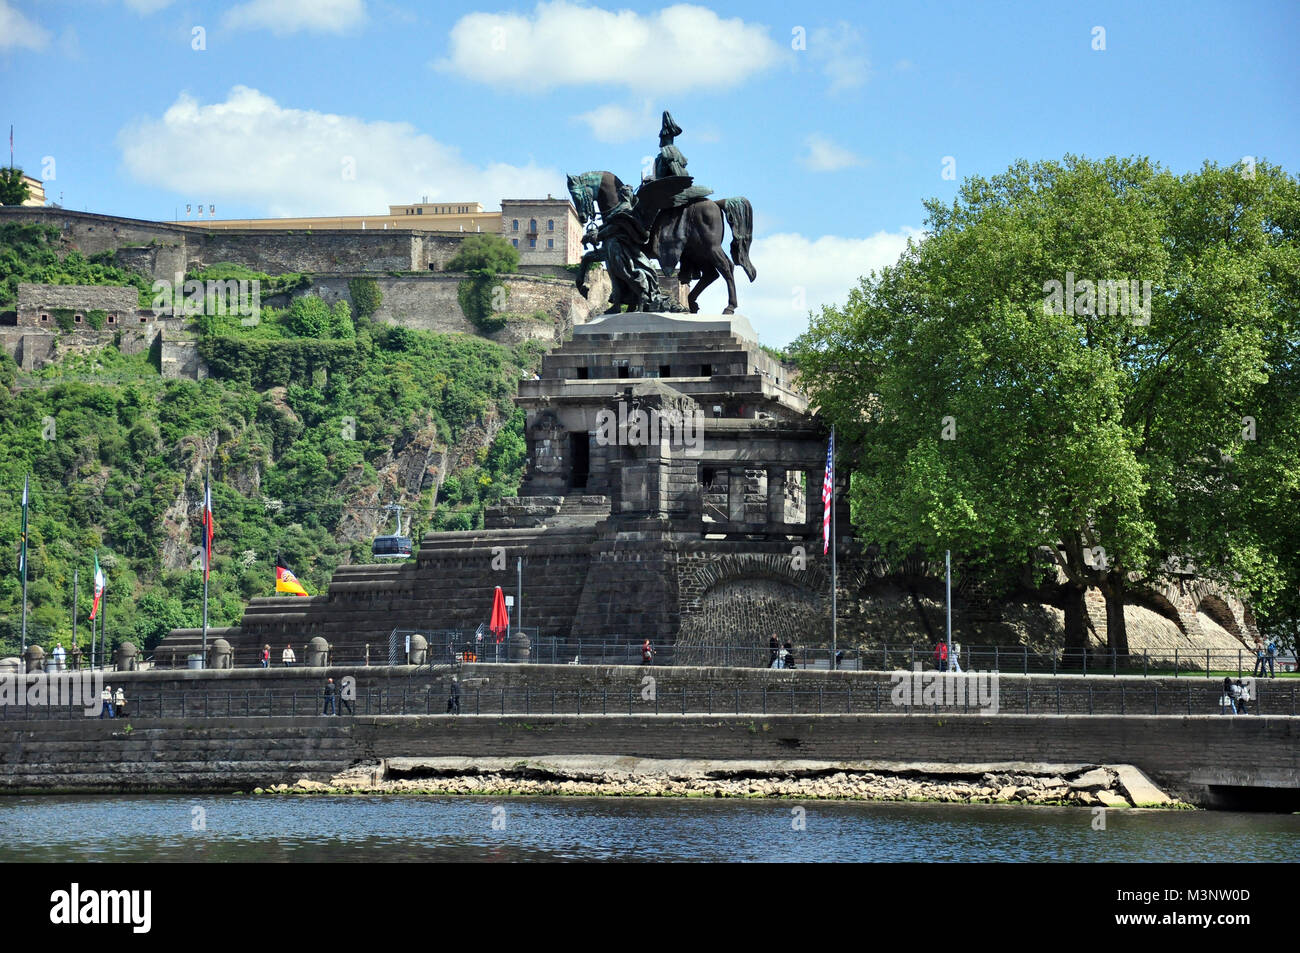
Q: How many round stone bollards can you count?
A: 6